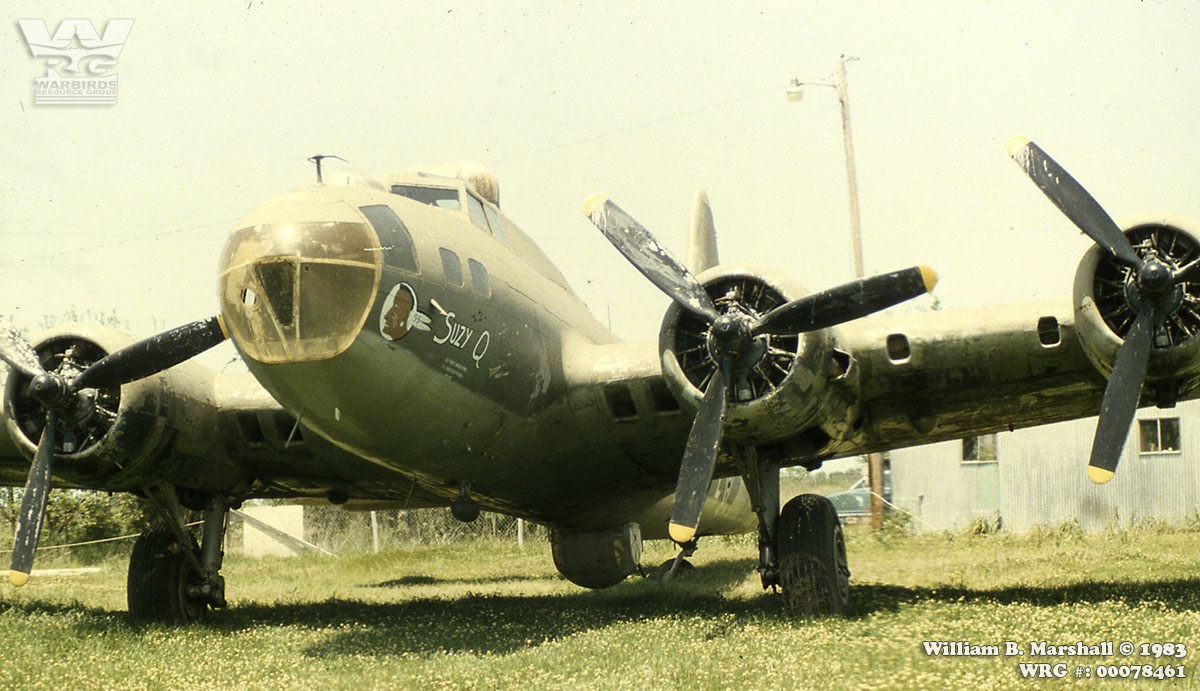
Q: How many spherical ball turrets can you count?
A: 1